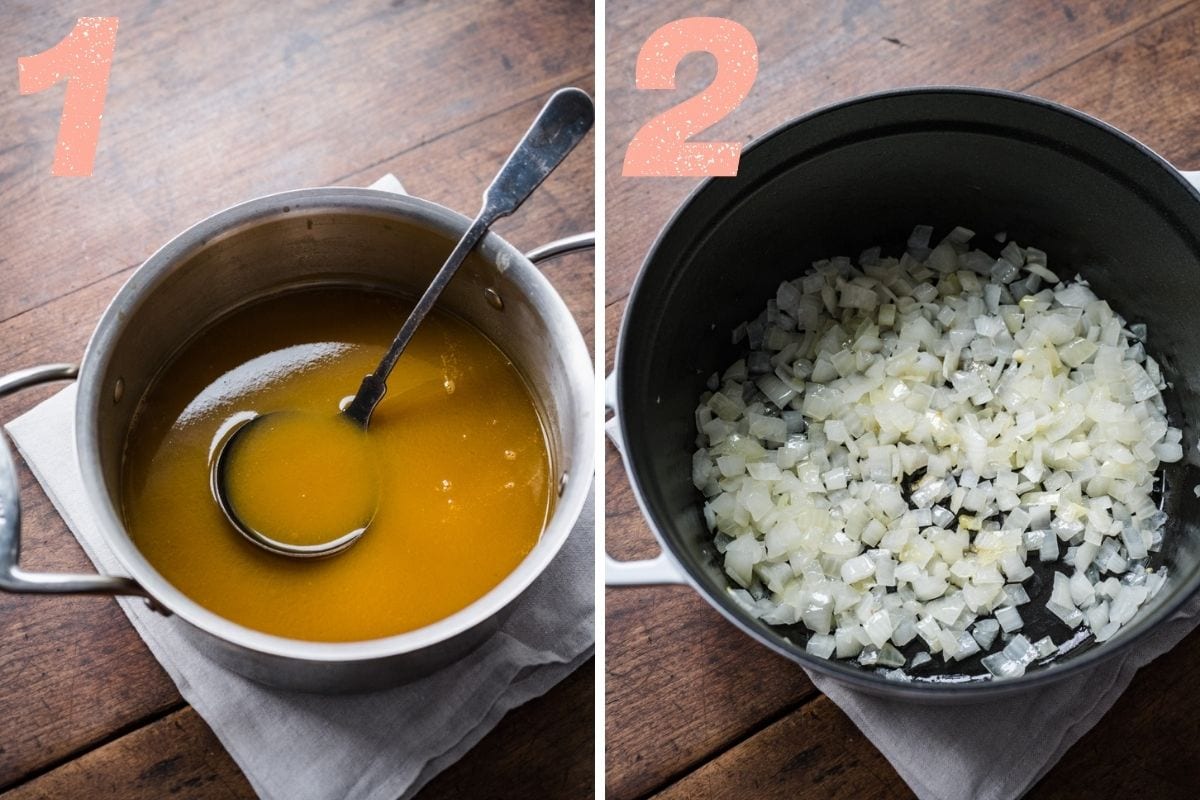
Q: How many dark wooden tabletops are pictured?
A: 2